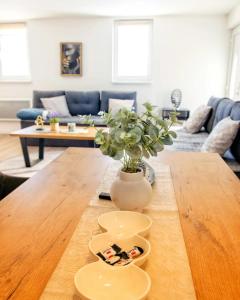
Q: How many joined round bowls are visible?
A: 3